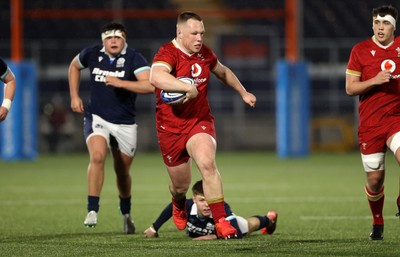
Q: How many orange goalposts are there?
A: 2